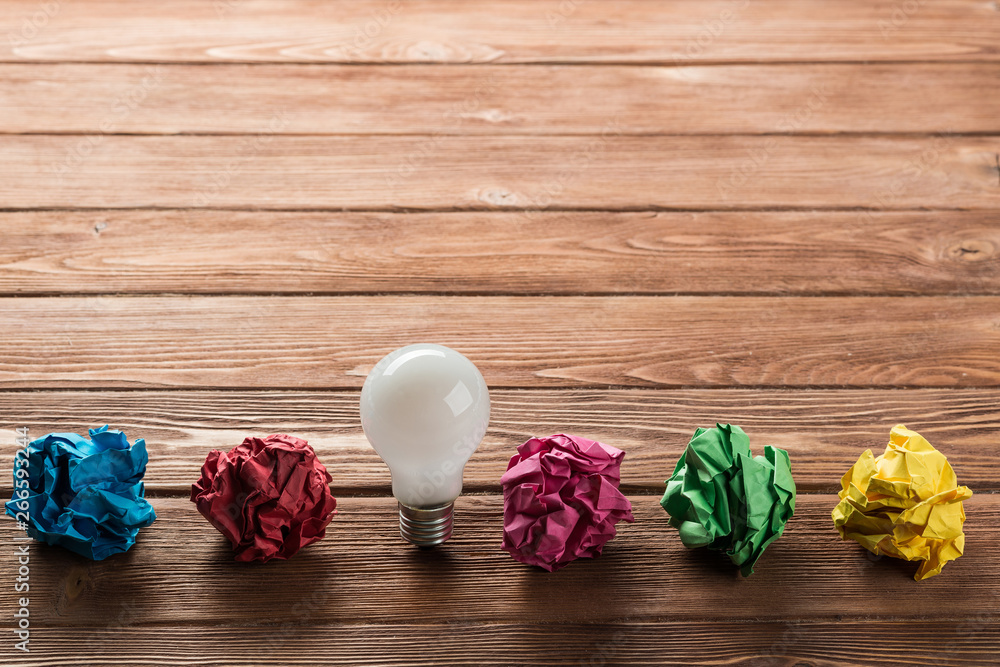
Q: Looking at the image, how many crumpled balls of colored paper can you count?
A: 5